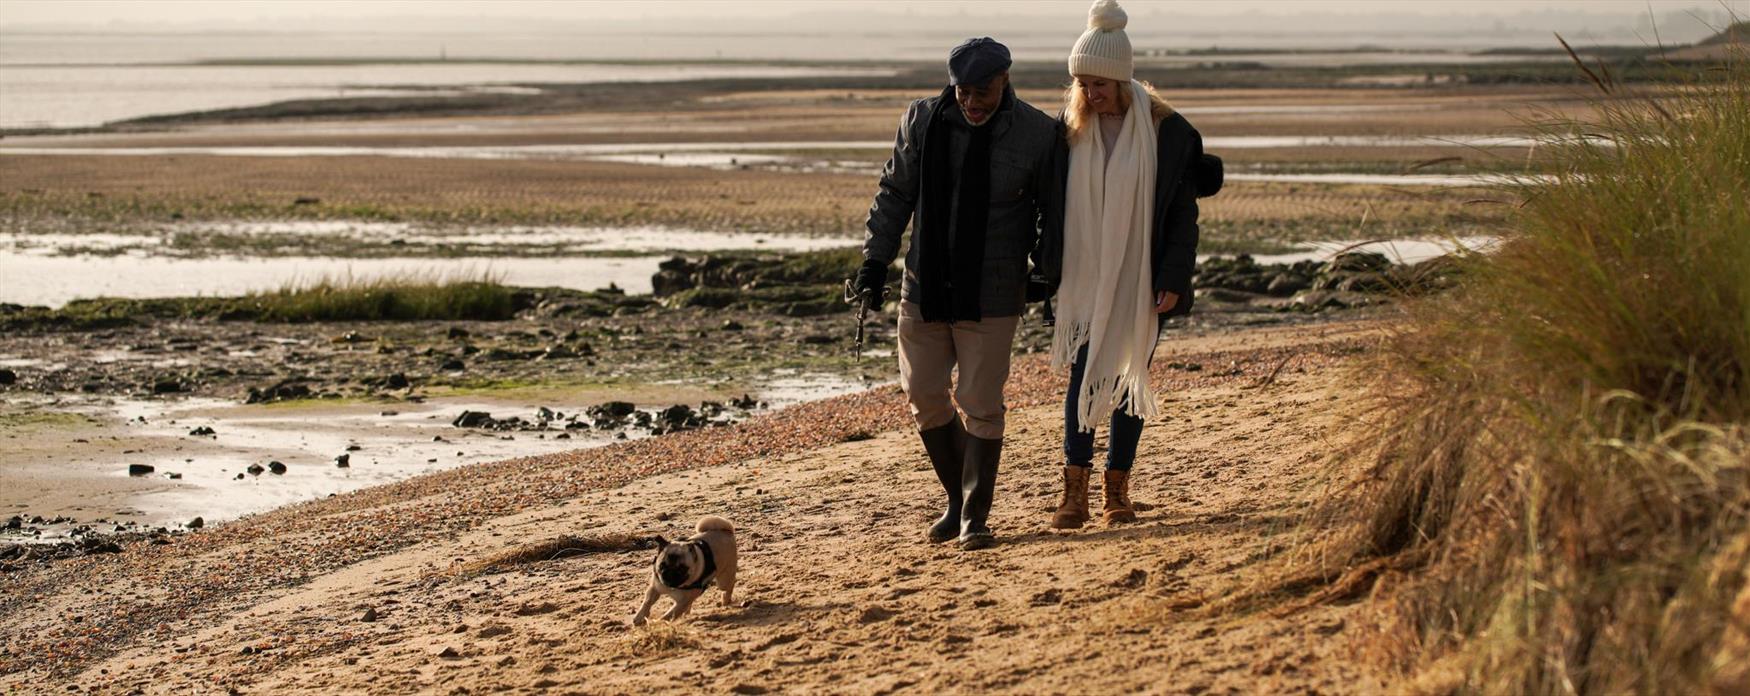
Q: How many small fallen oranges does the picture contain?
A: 0